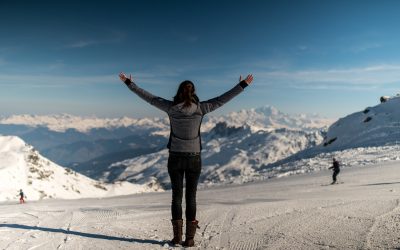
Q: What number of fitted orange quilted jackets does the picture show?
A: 0